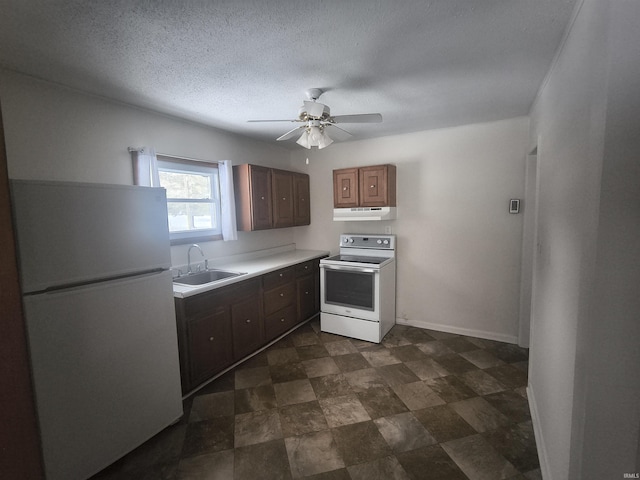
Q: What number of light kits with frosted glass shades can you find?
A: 1